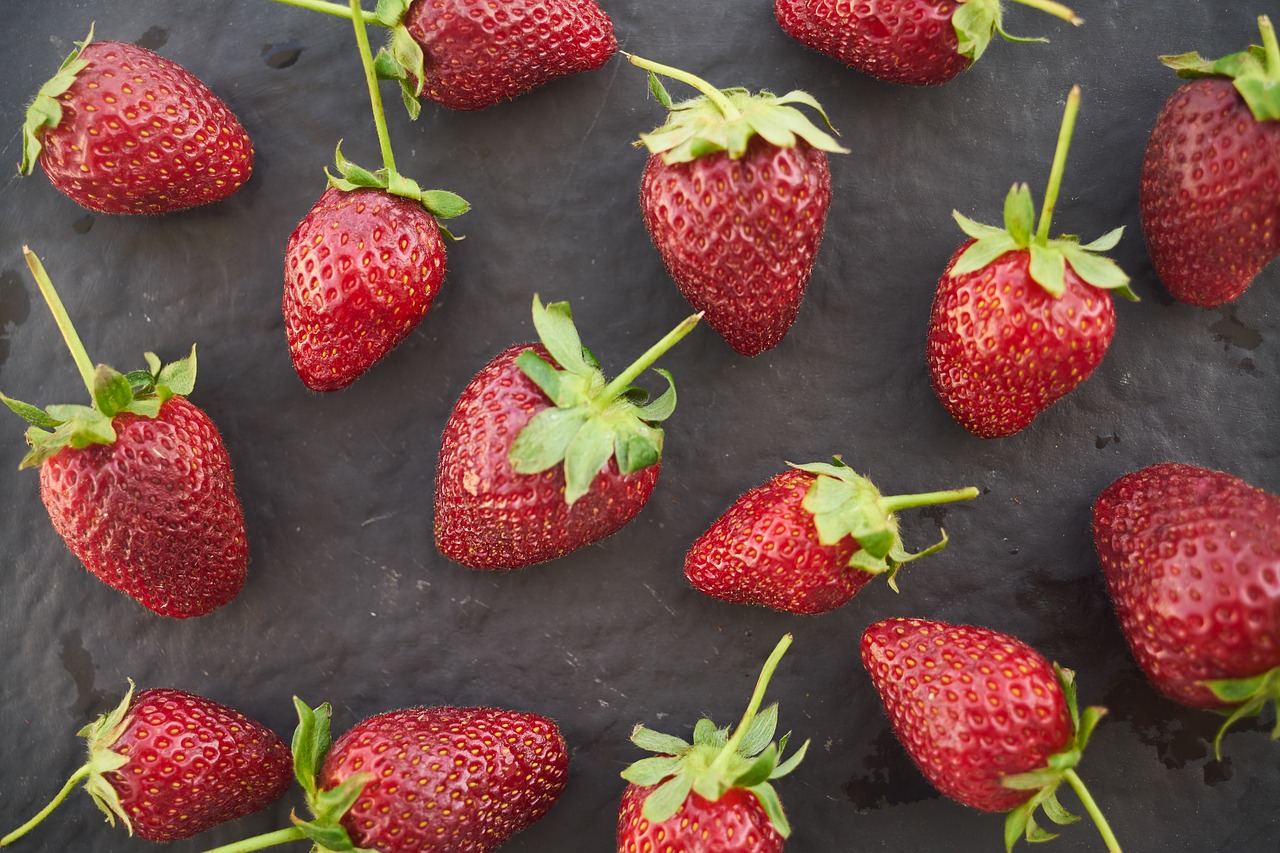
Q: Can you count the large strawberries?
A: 15